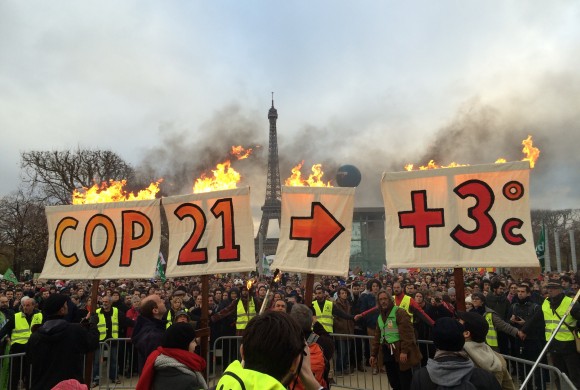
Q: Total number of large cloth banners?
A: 4